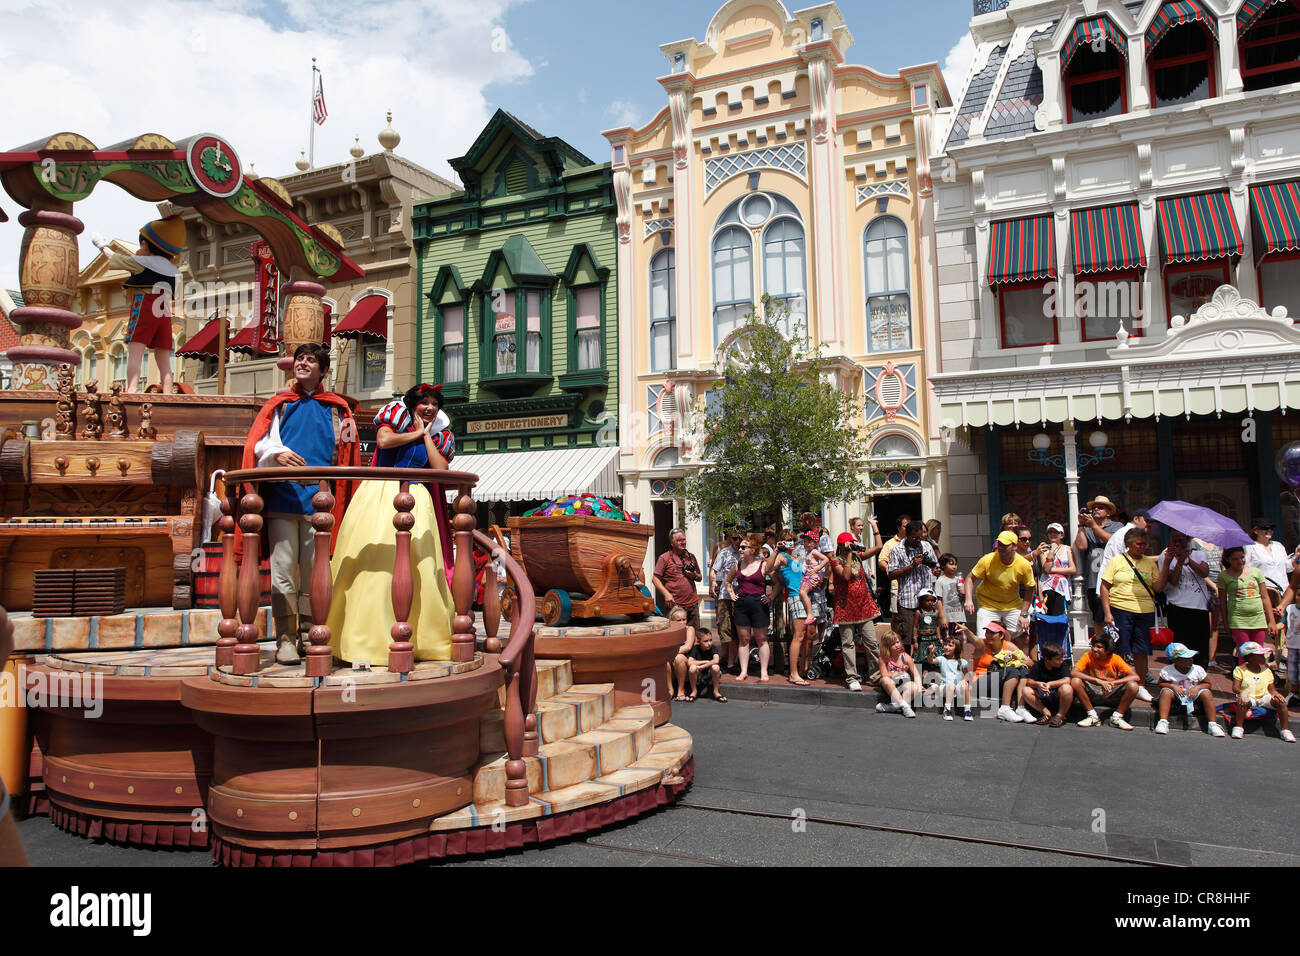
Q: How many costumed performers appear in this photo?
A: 3